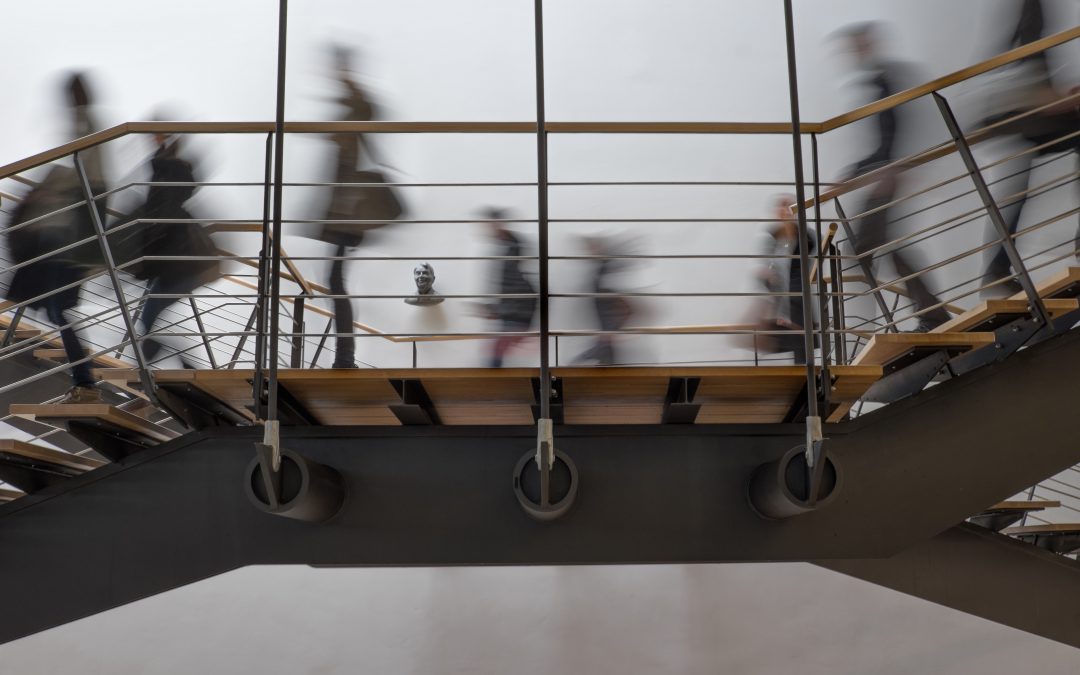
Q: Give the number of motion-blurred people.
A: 8